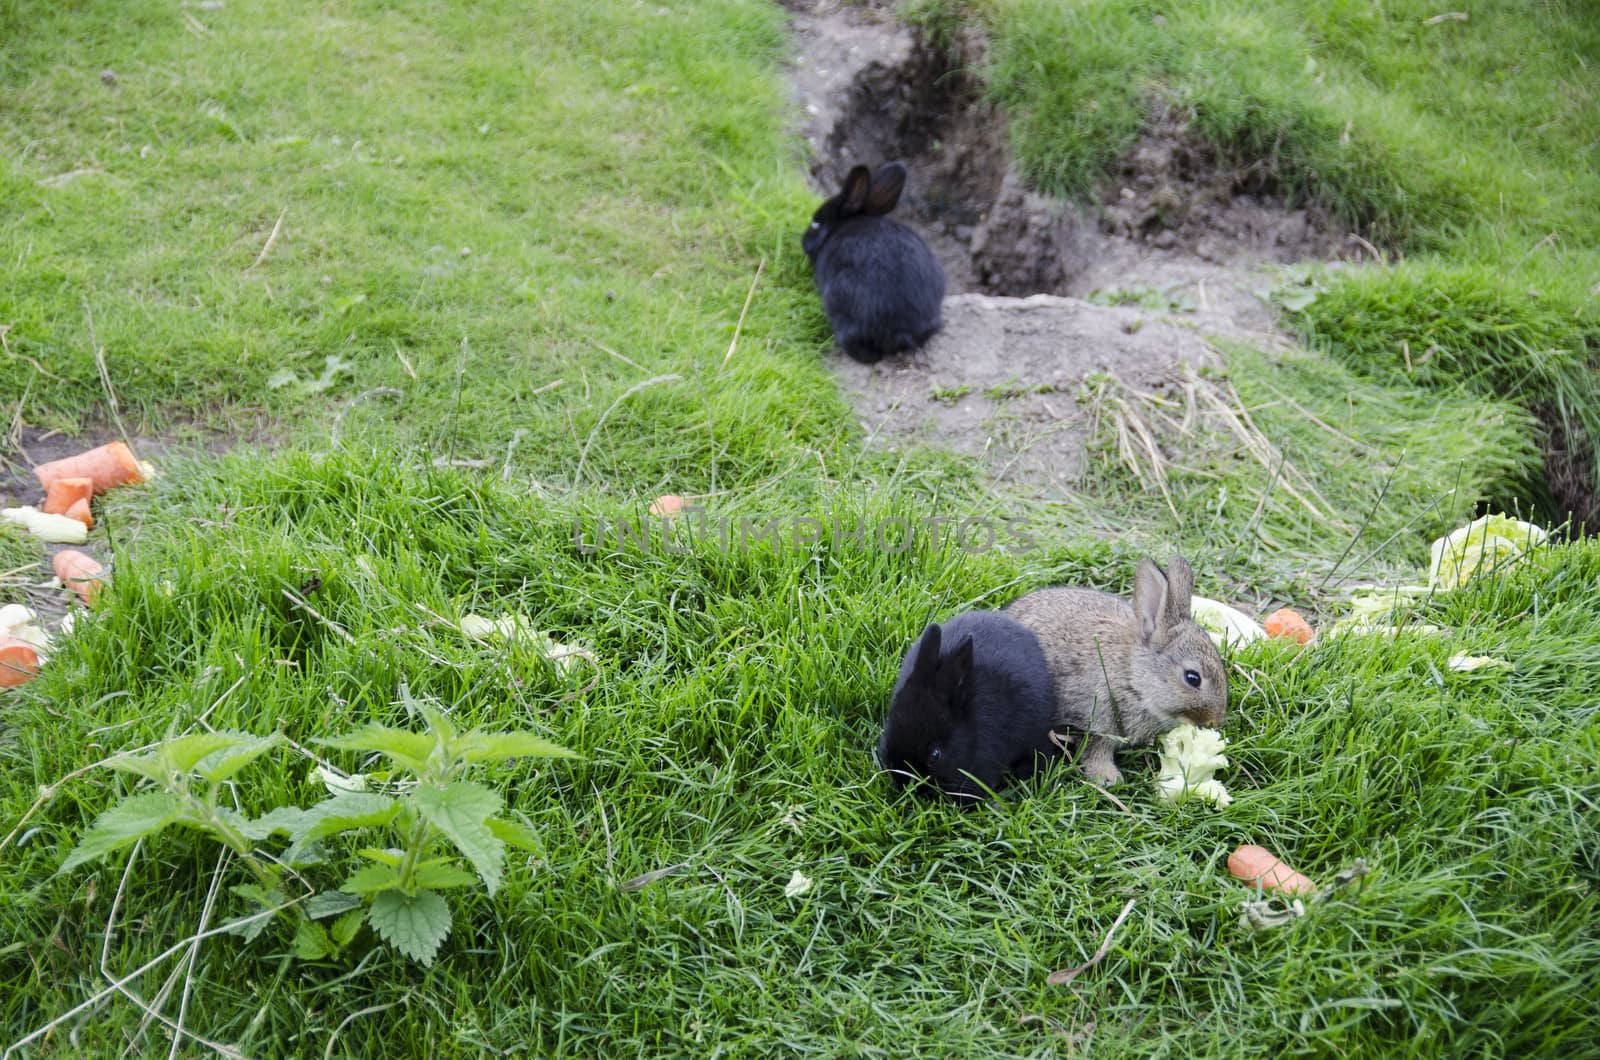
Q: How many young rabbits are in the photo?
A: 3